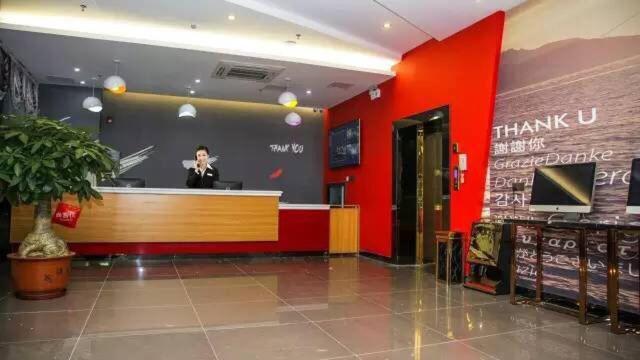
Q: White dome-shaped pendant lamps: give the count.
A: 5